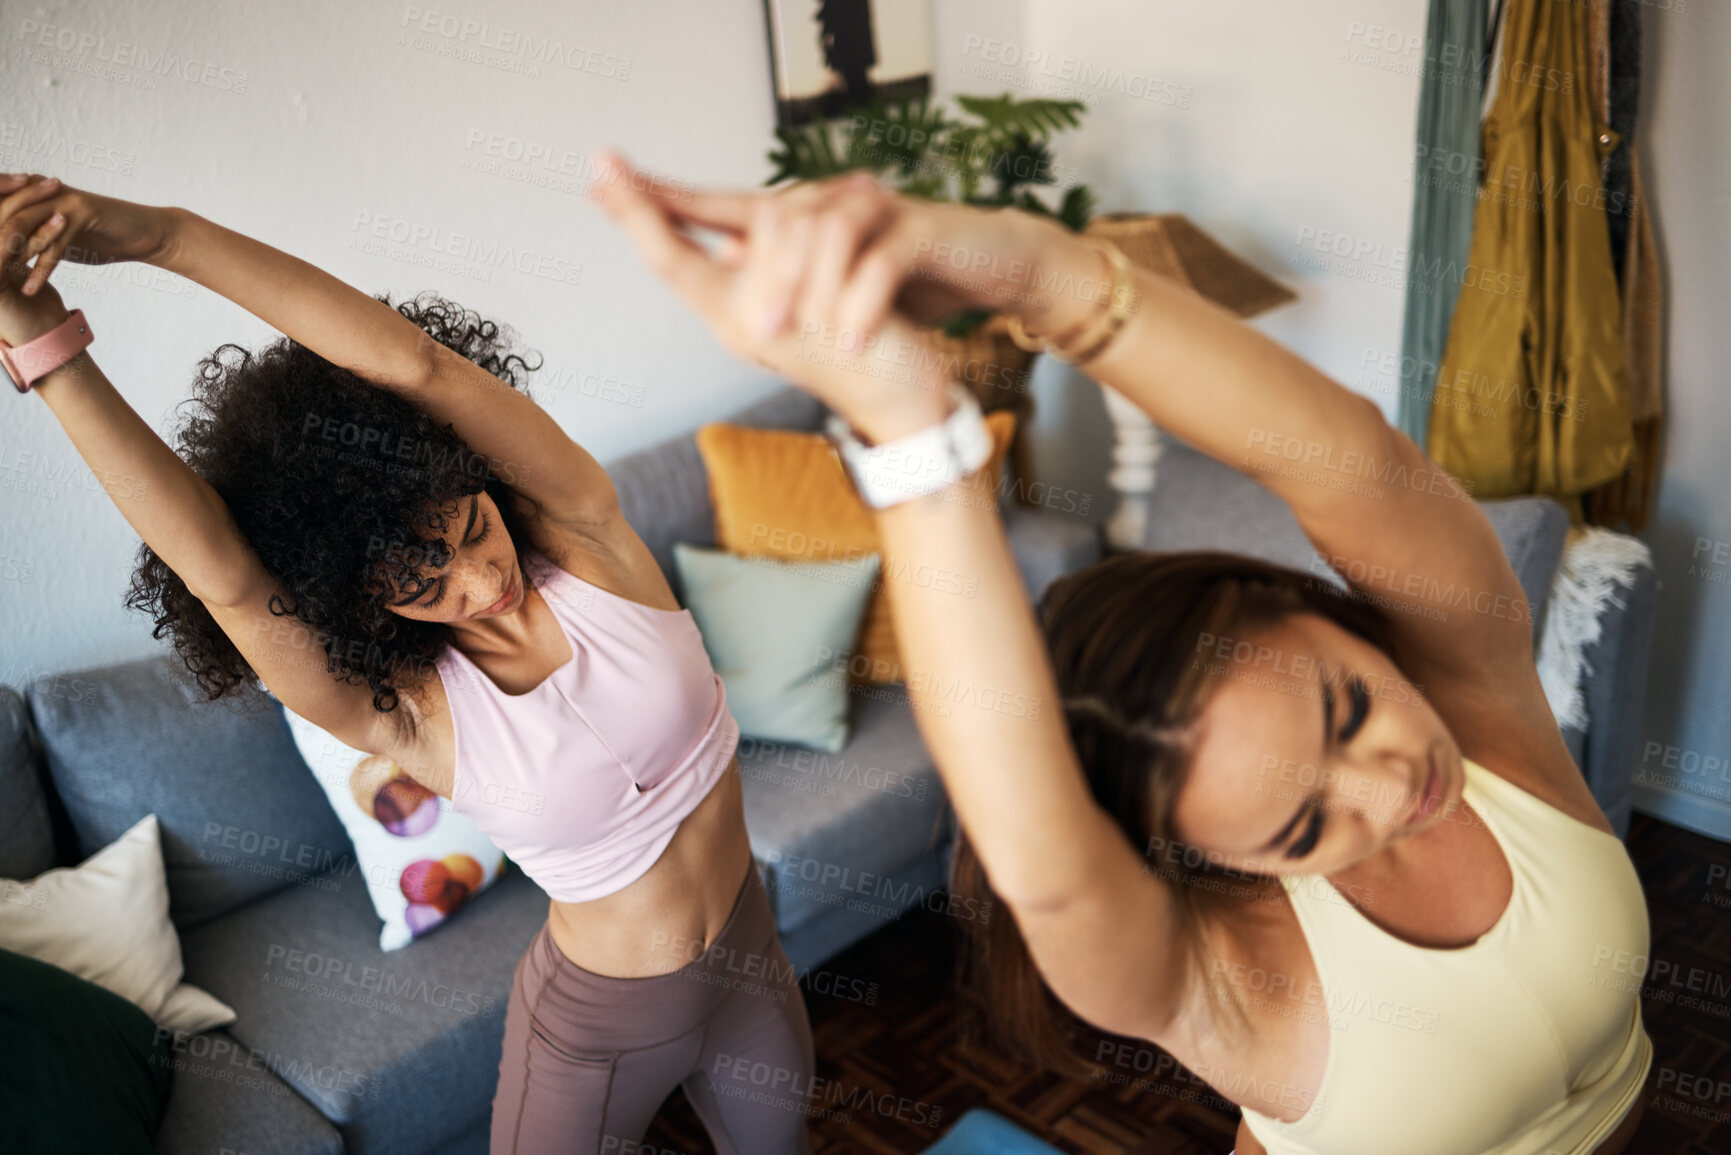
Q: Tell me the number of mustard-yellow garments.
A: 1